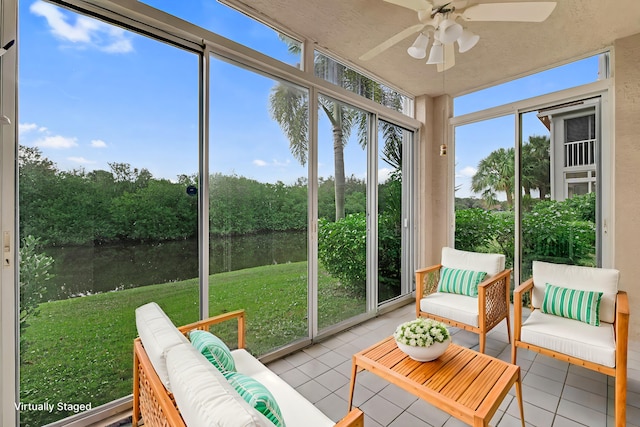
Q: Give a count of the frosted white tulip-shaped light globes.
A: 4